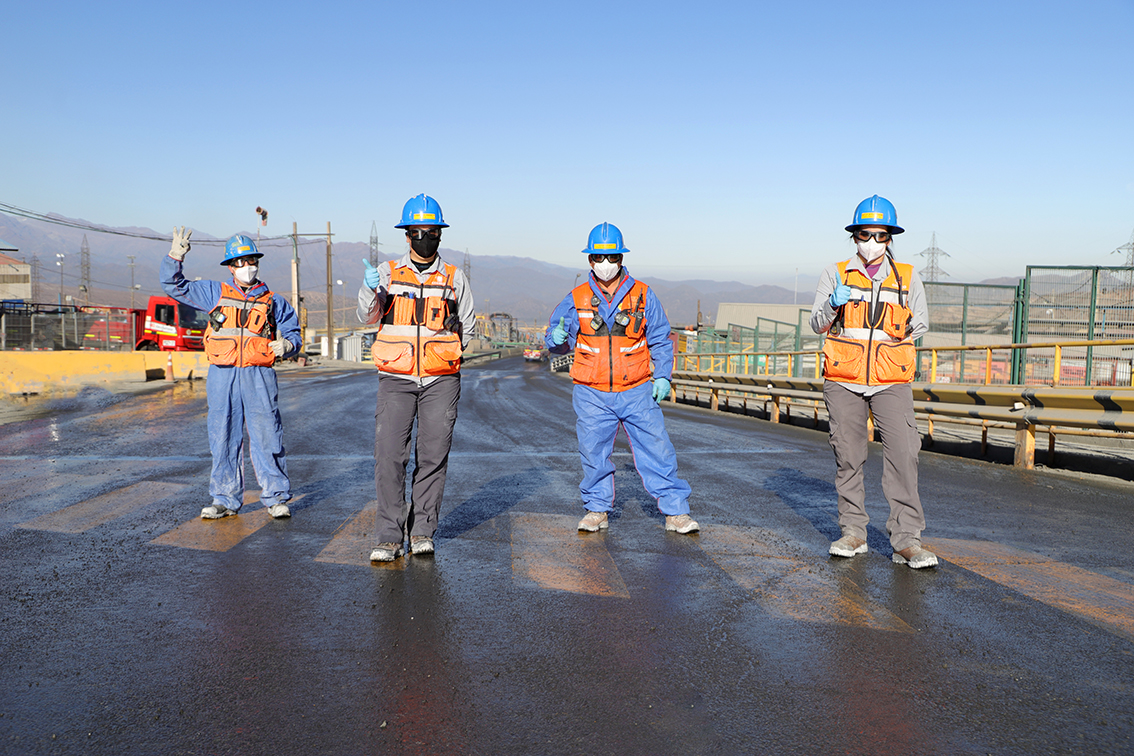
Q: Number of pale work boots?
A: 8